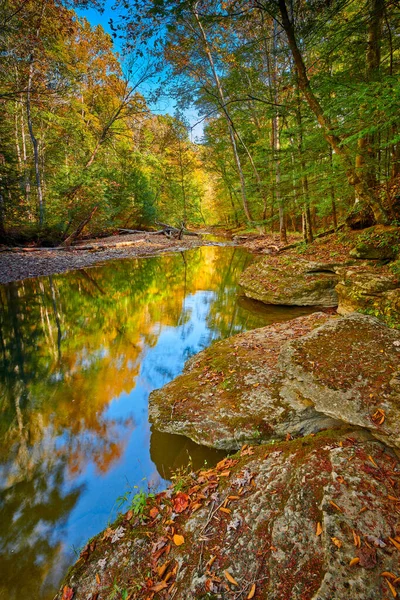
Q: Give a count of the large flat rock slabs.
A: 3